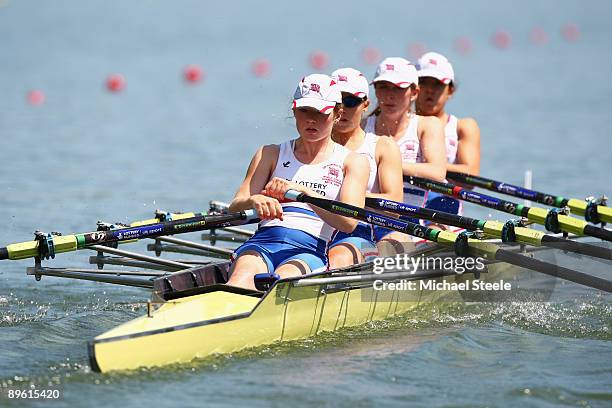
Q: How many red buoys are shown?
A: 11